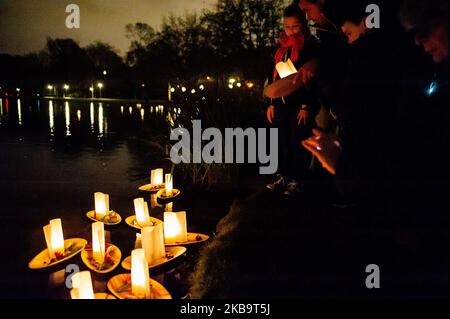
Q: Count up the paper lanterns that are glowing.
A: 11